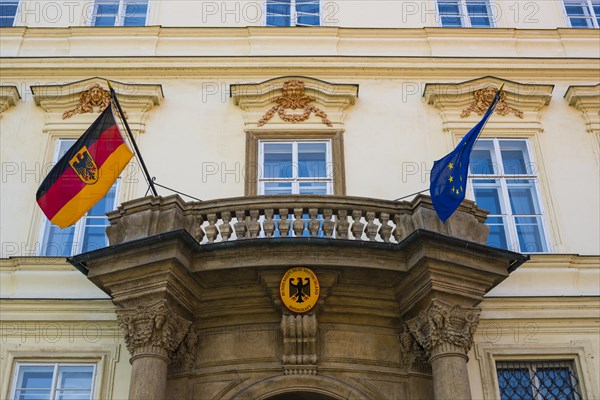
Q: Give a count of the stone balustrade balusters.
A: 15